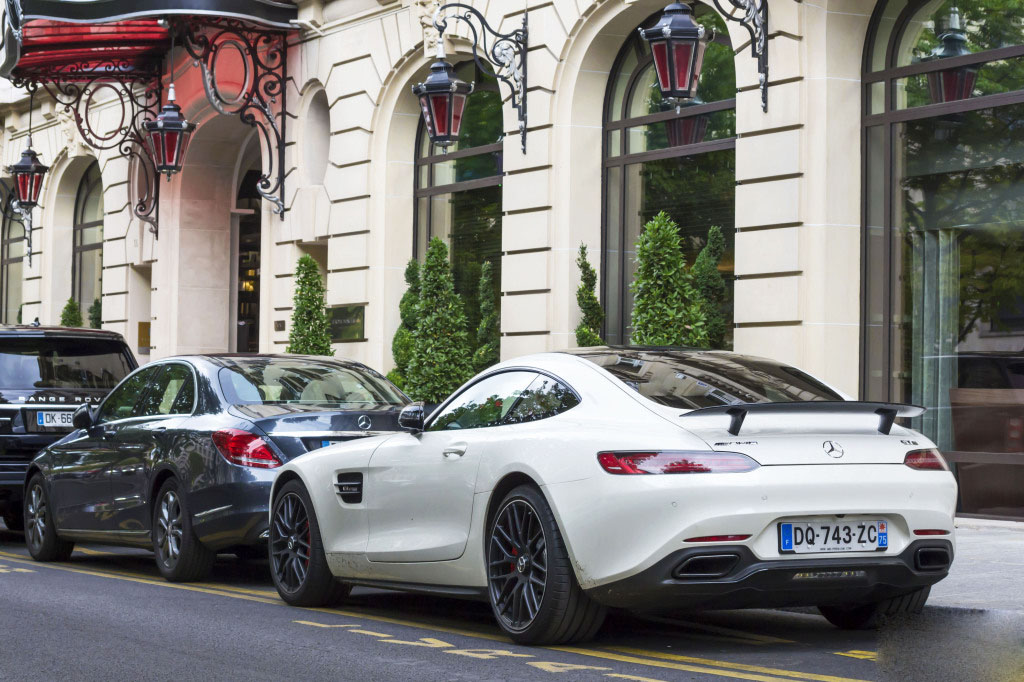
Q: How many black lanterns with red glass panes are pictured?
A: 4